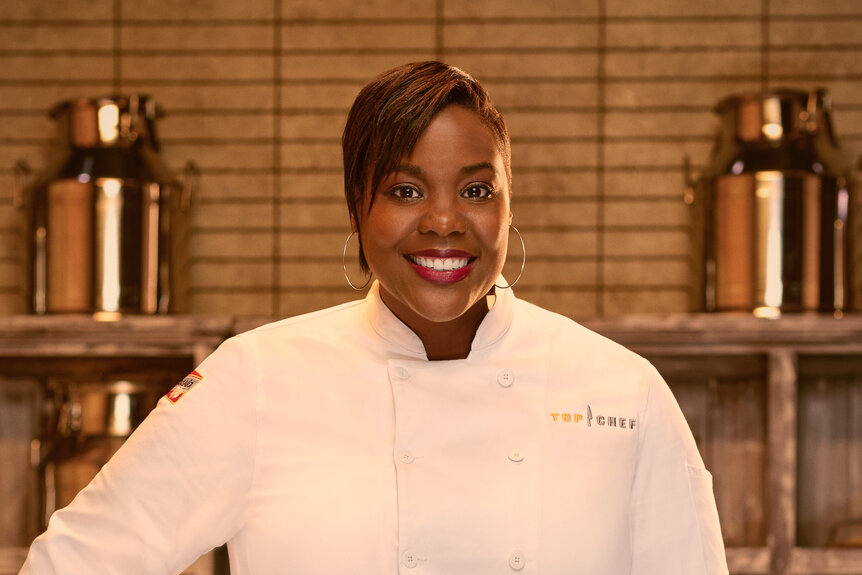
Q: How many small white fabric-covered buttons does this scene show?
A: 6